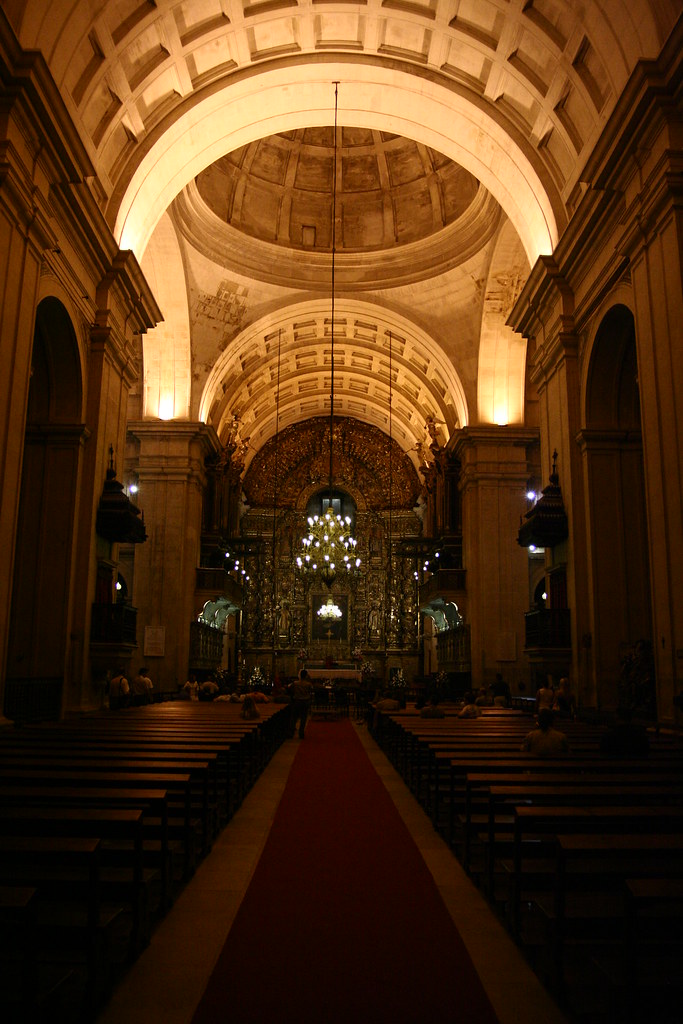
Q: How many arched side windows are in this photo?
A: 2